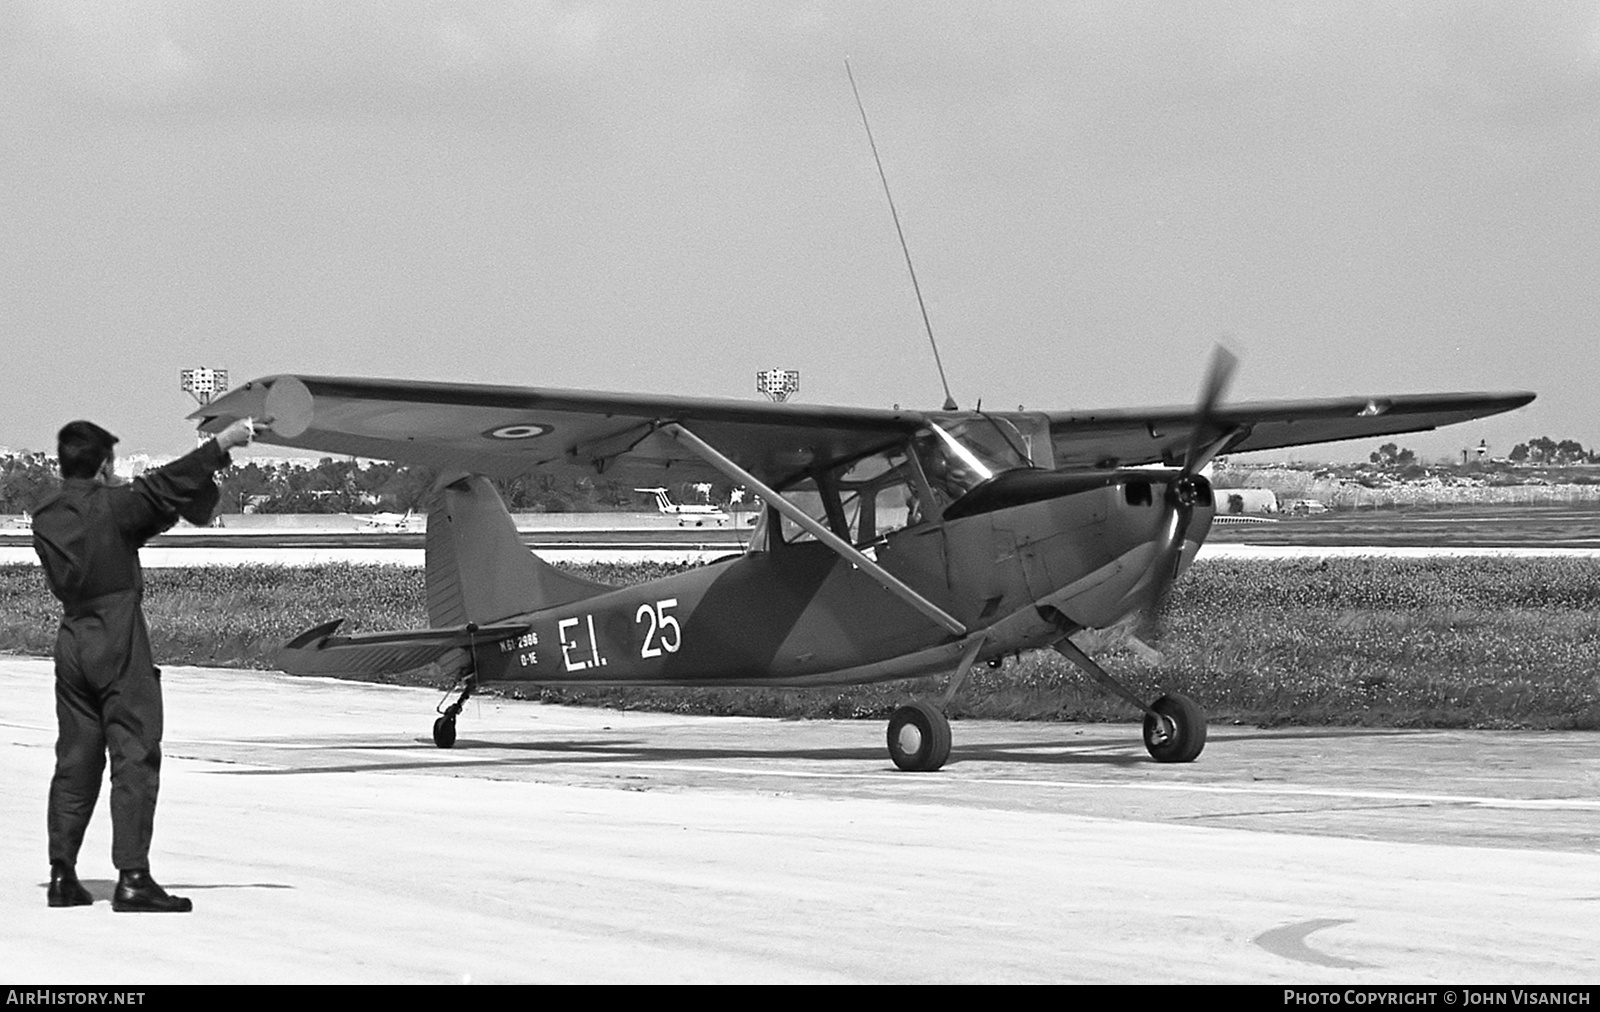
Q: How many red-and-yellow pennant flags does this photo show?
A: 0